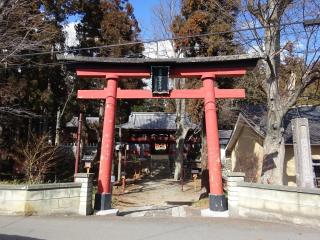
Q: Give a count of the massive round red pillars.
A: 2